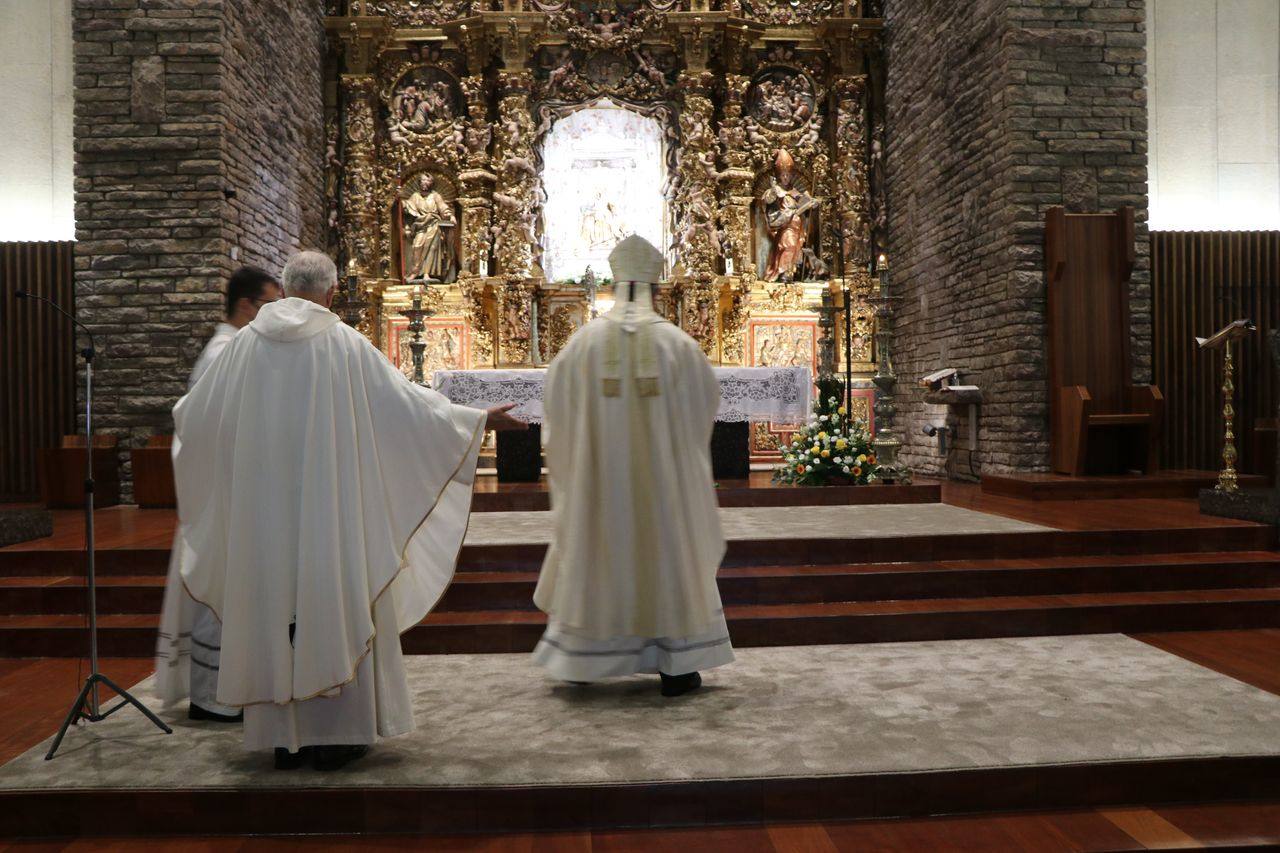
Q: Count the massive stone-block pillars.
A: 2